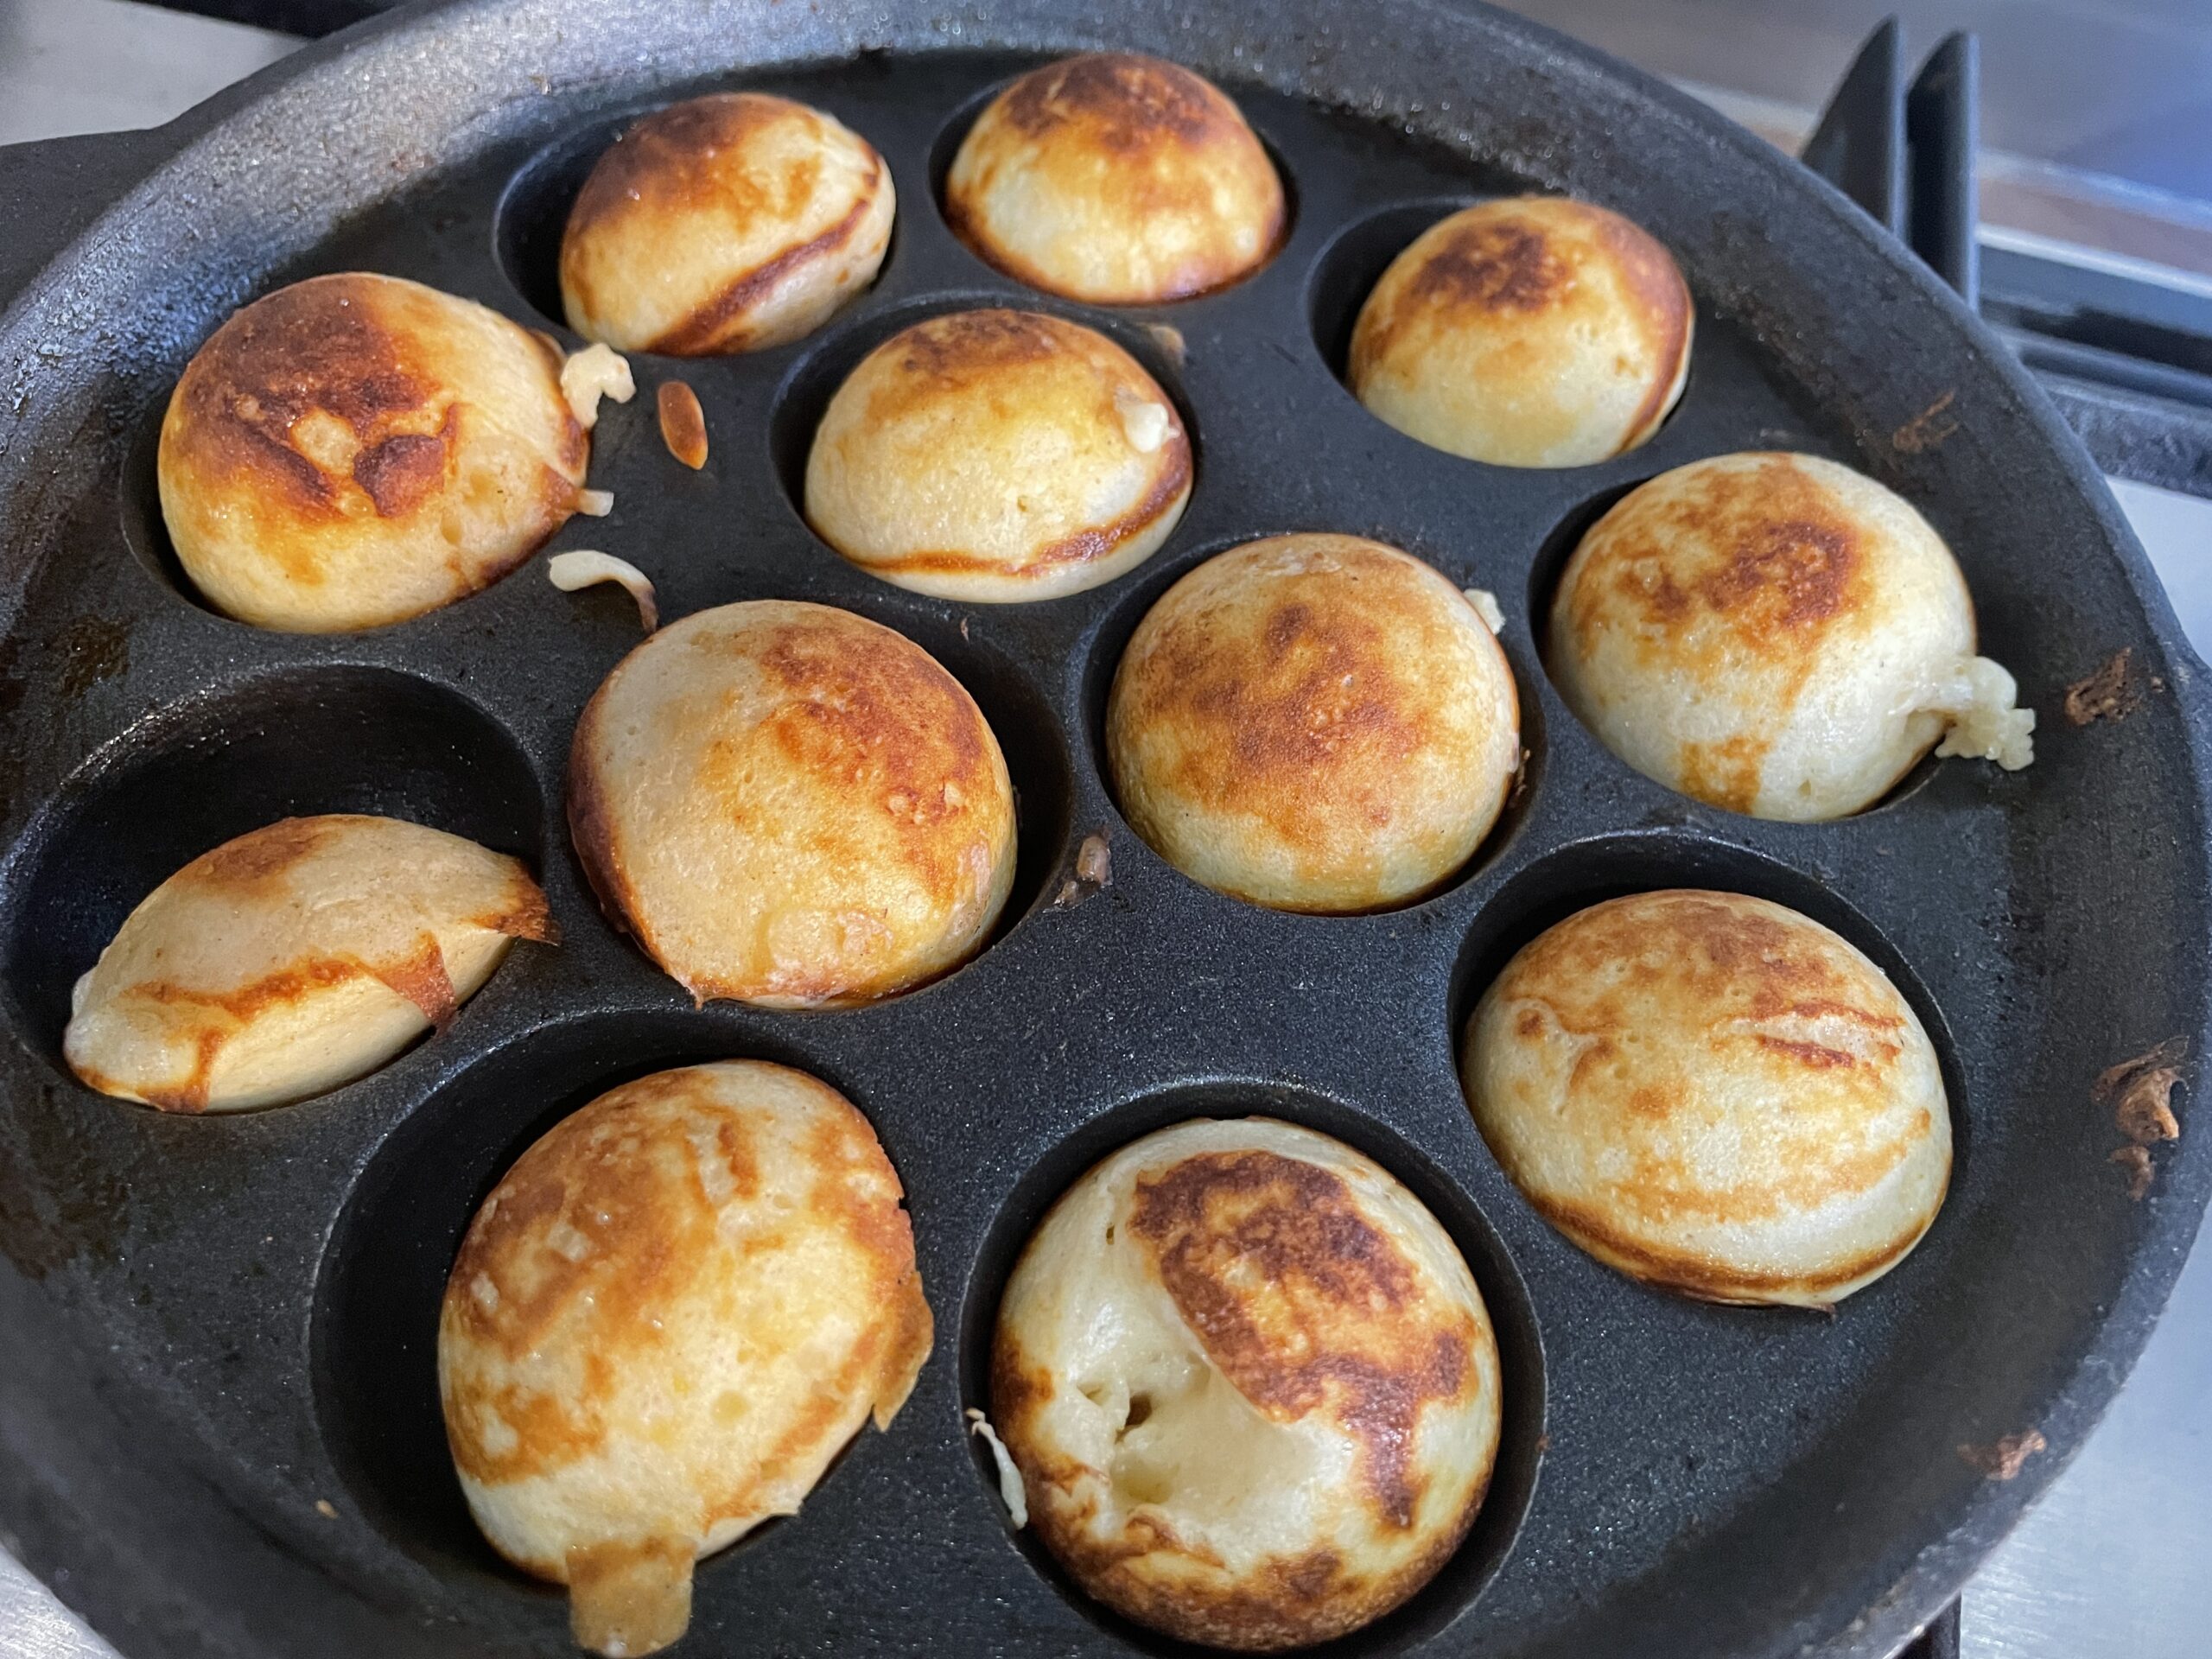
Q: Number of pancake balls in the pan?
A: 12